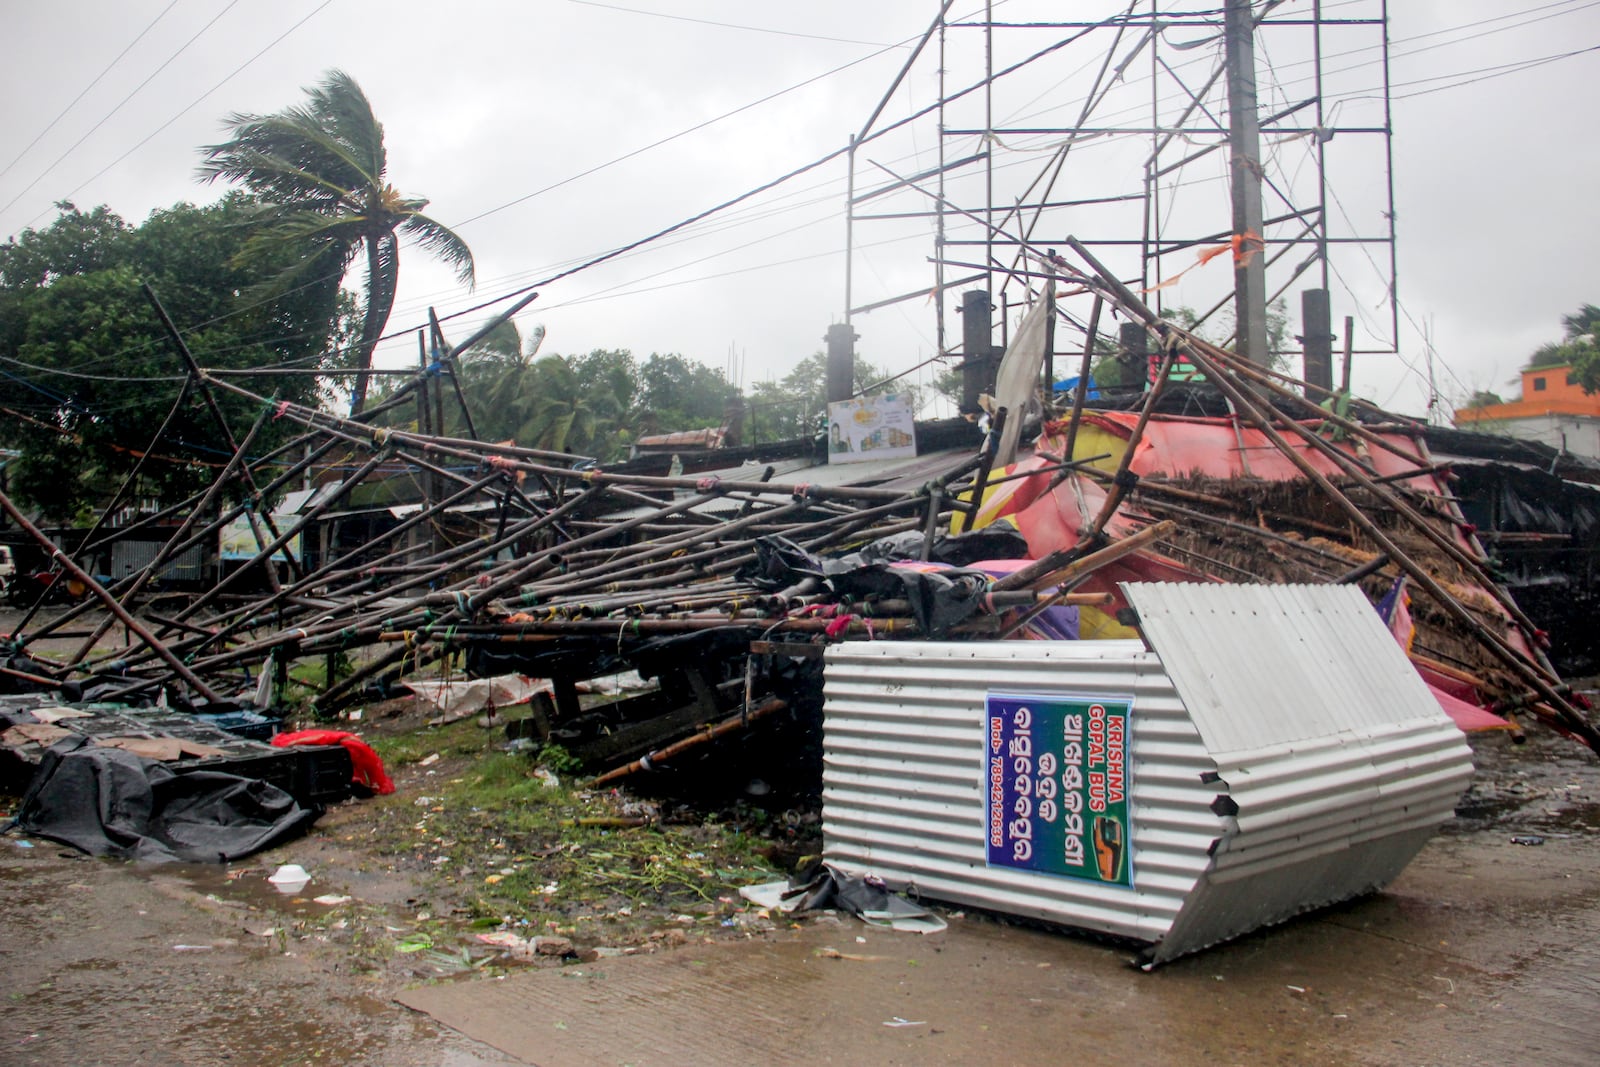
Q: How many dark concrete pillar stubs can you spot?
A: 4